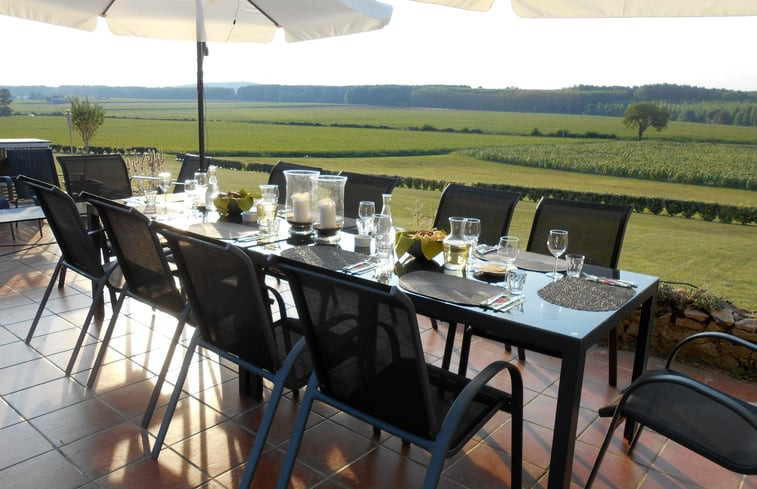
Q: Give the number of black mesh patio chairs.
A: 11